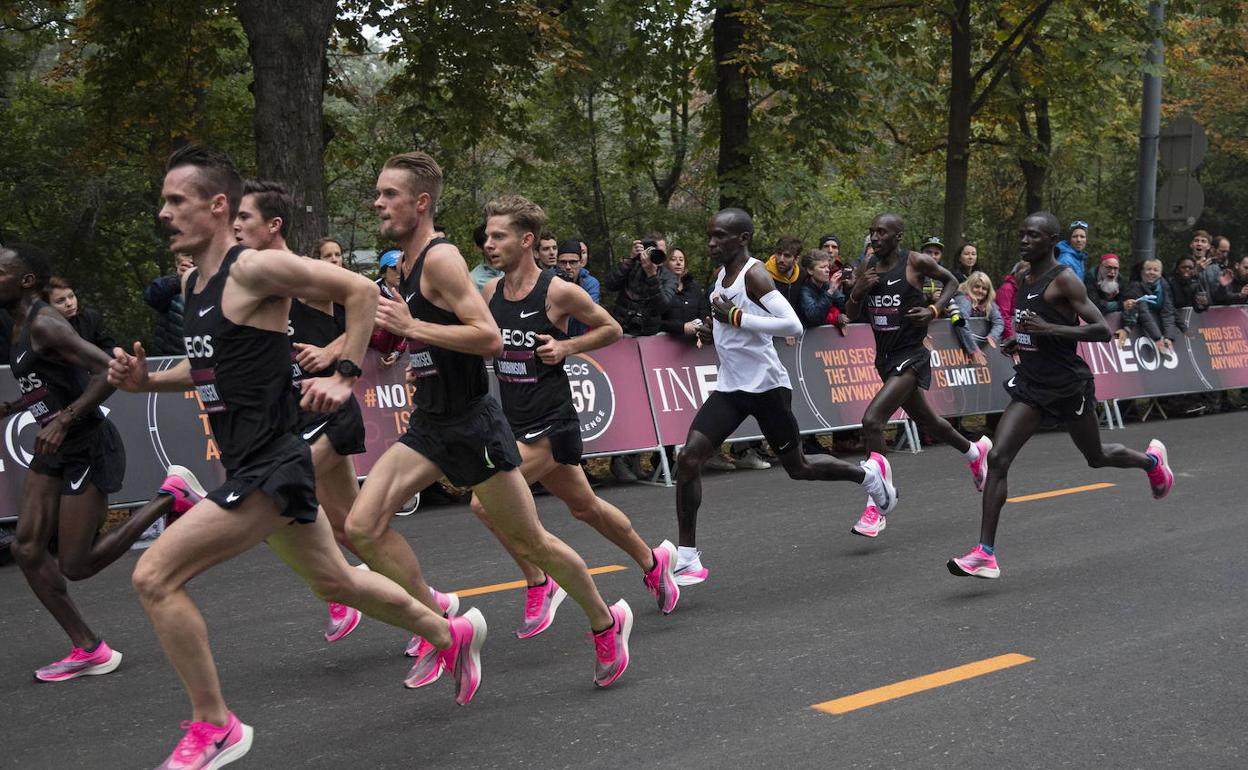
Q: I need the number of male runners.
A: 8